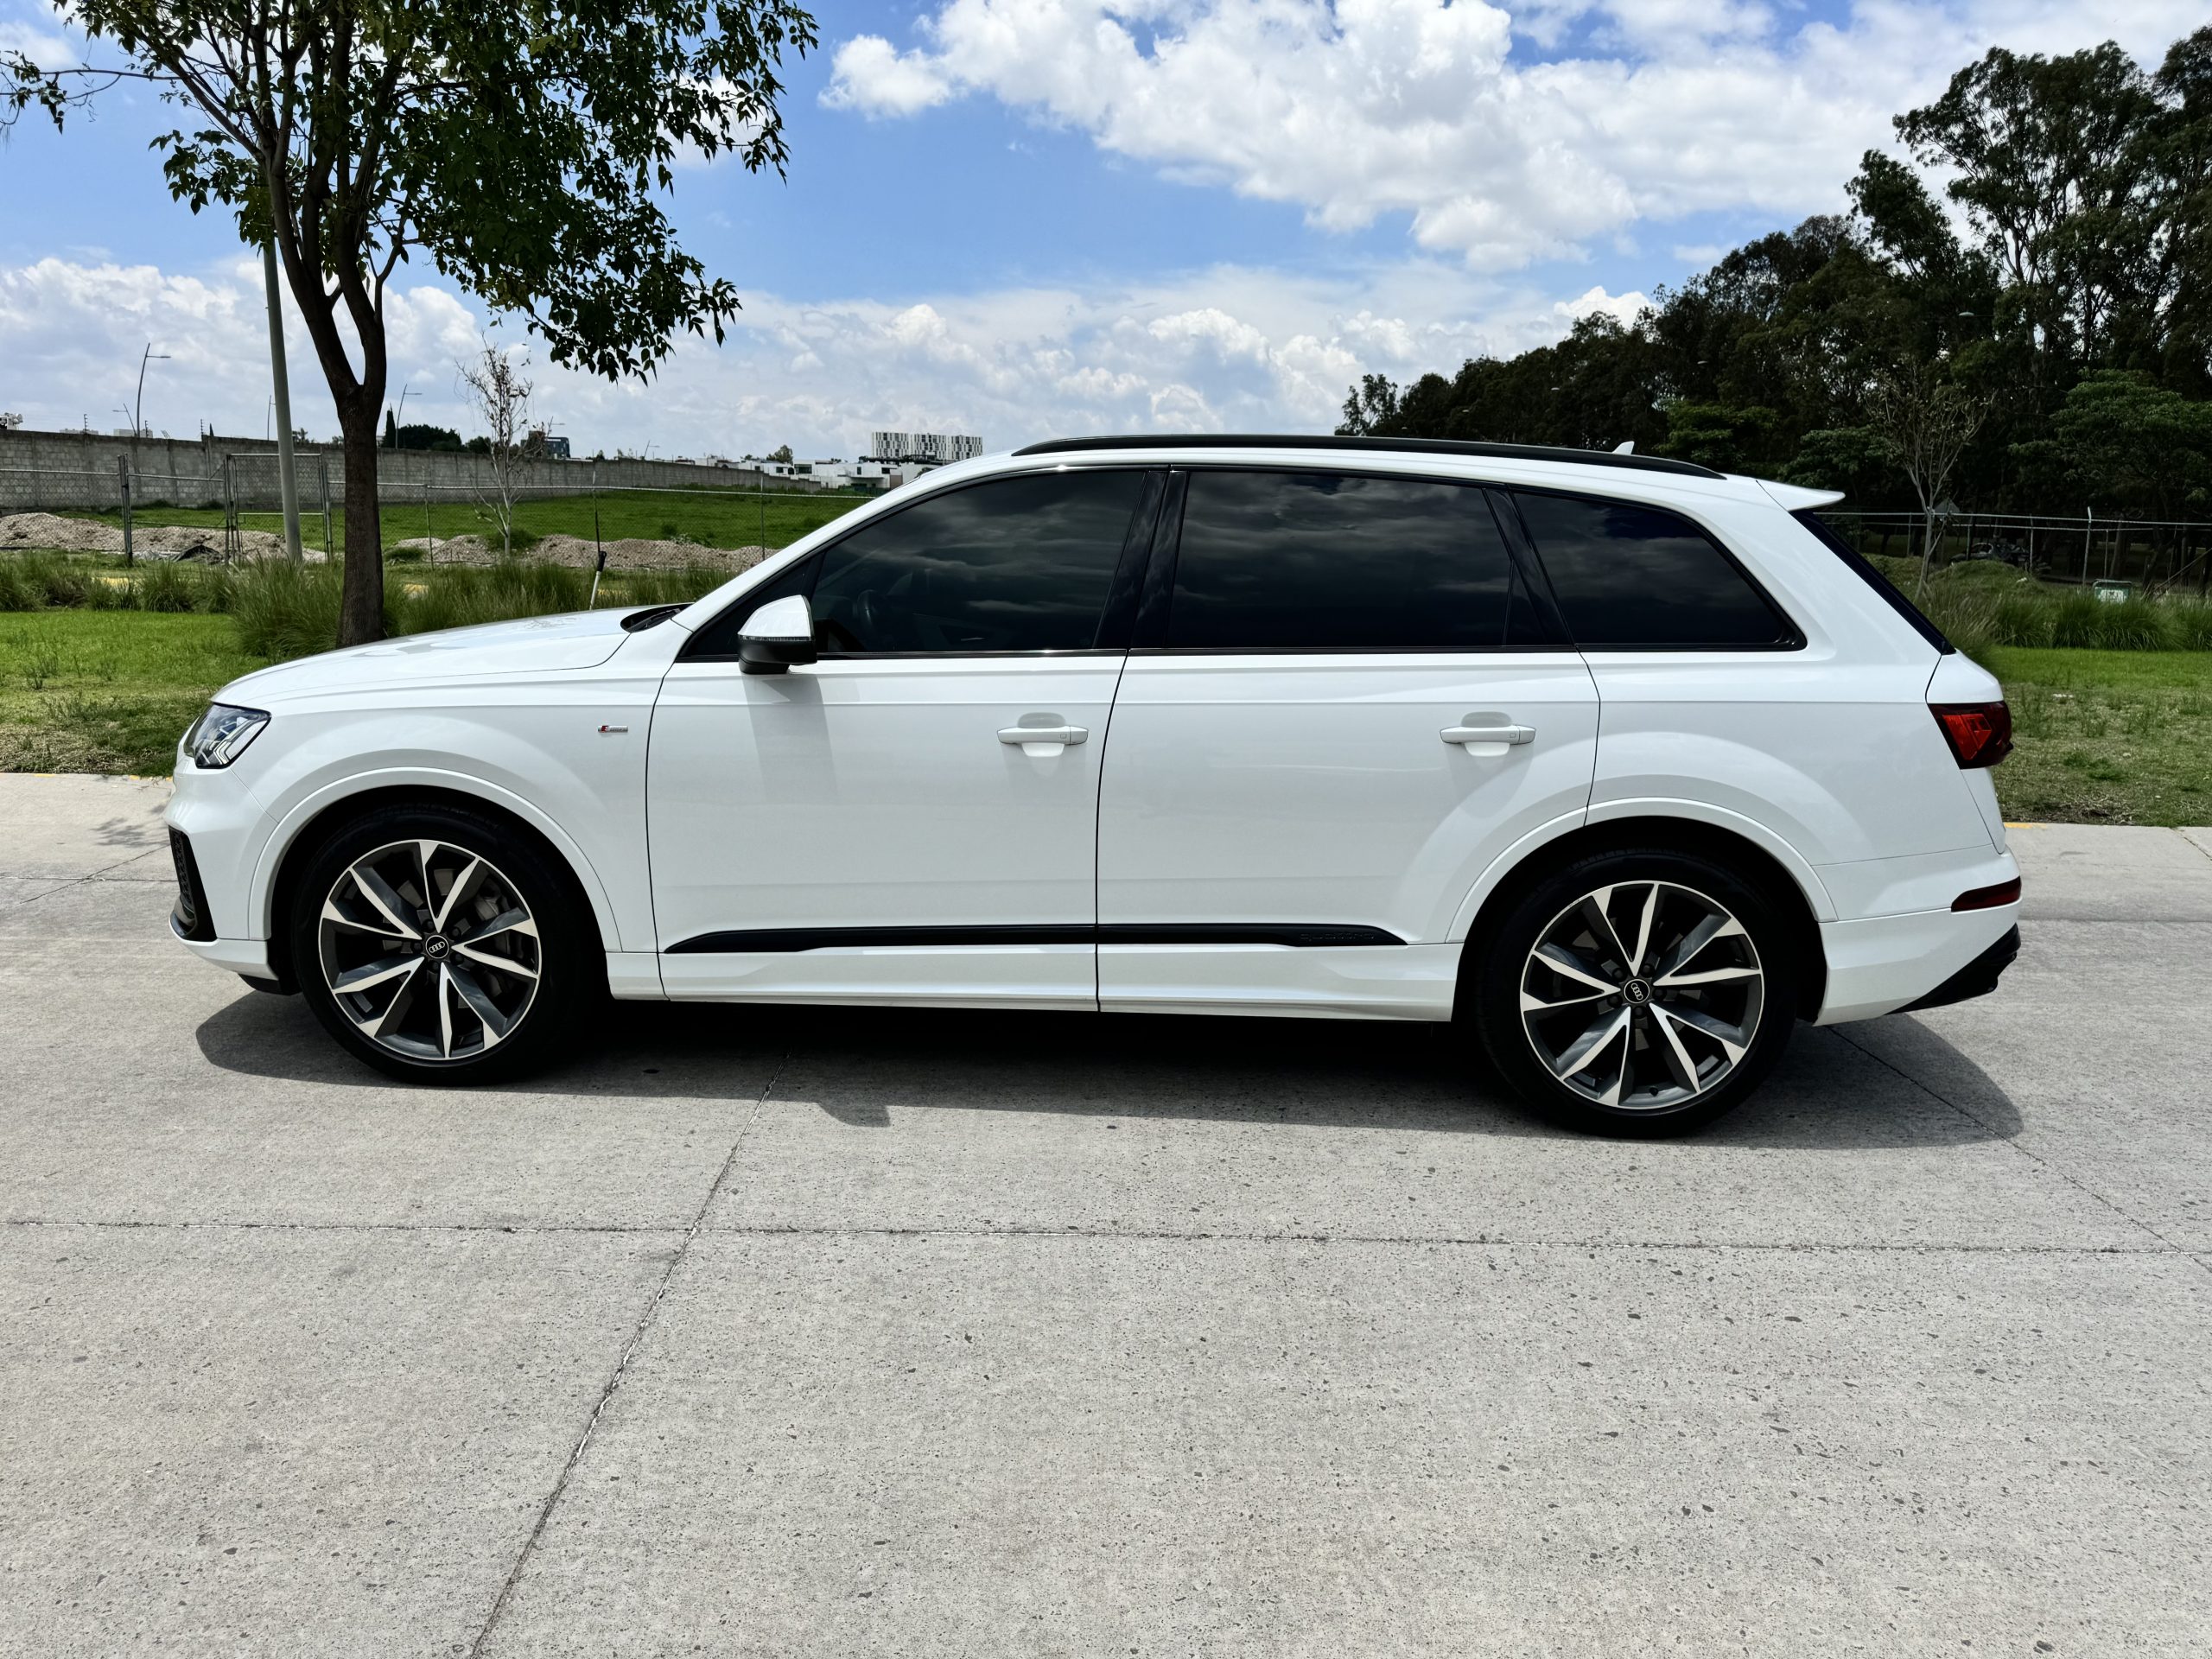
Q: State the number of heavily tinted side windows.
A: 3